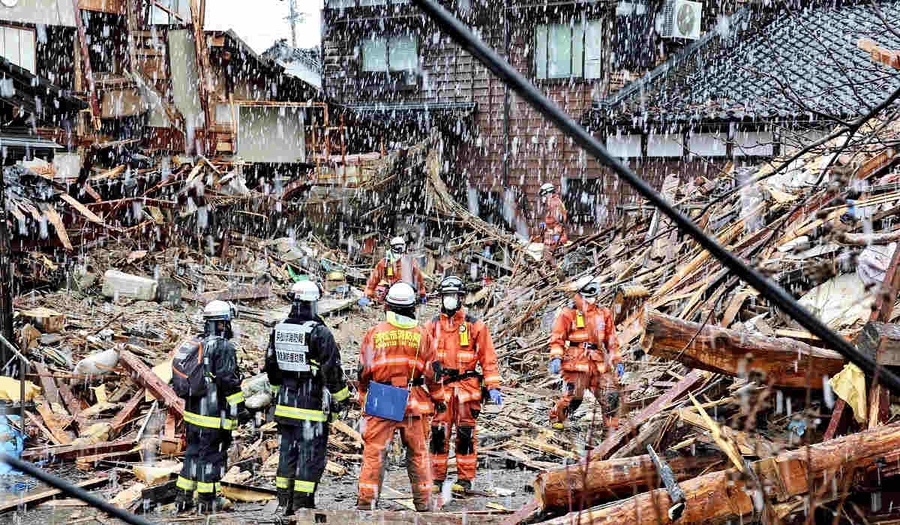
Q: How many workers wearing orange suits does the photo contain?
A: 5